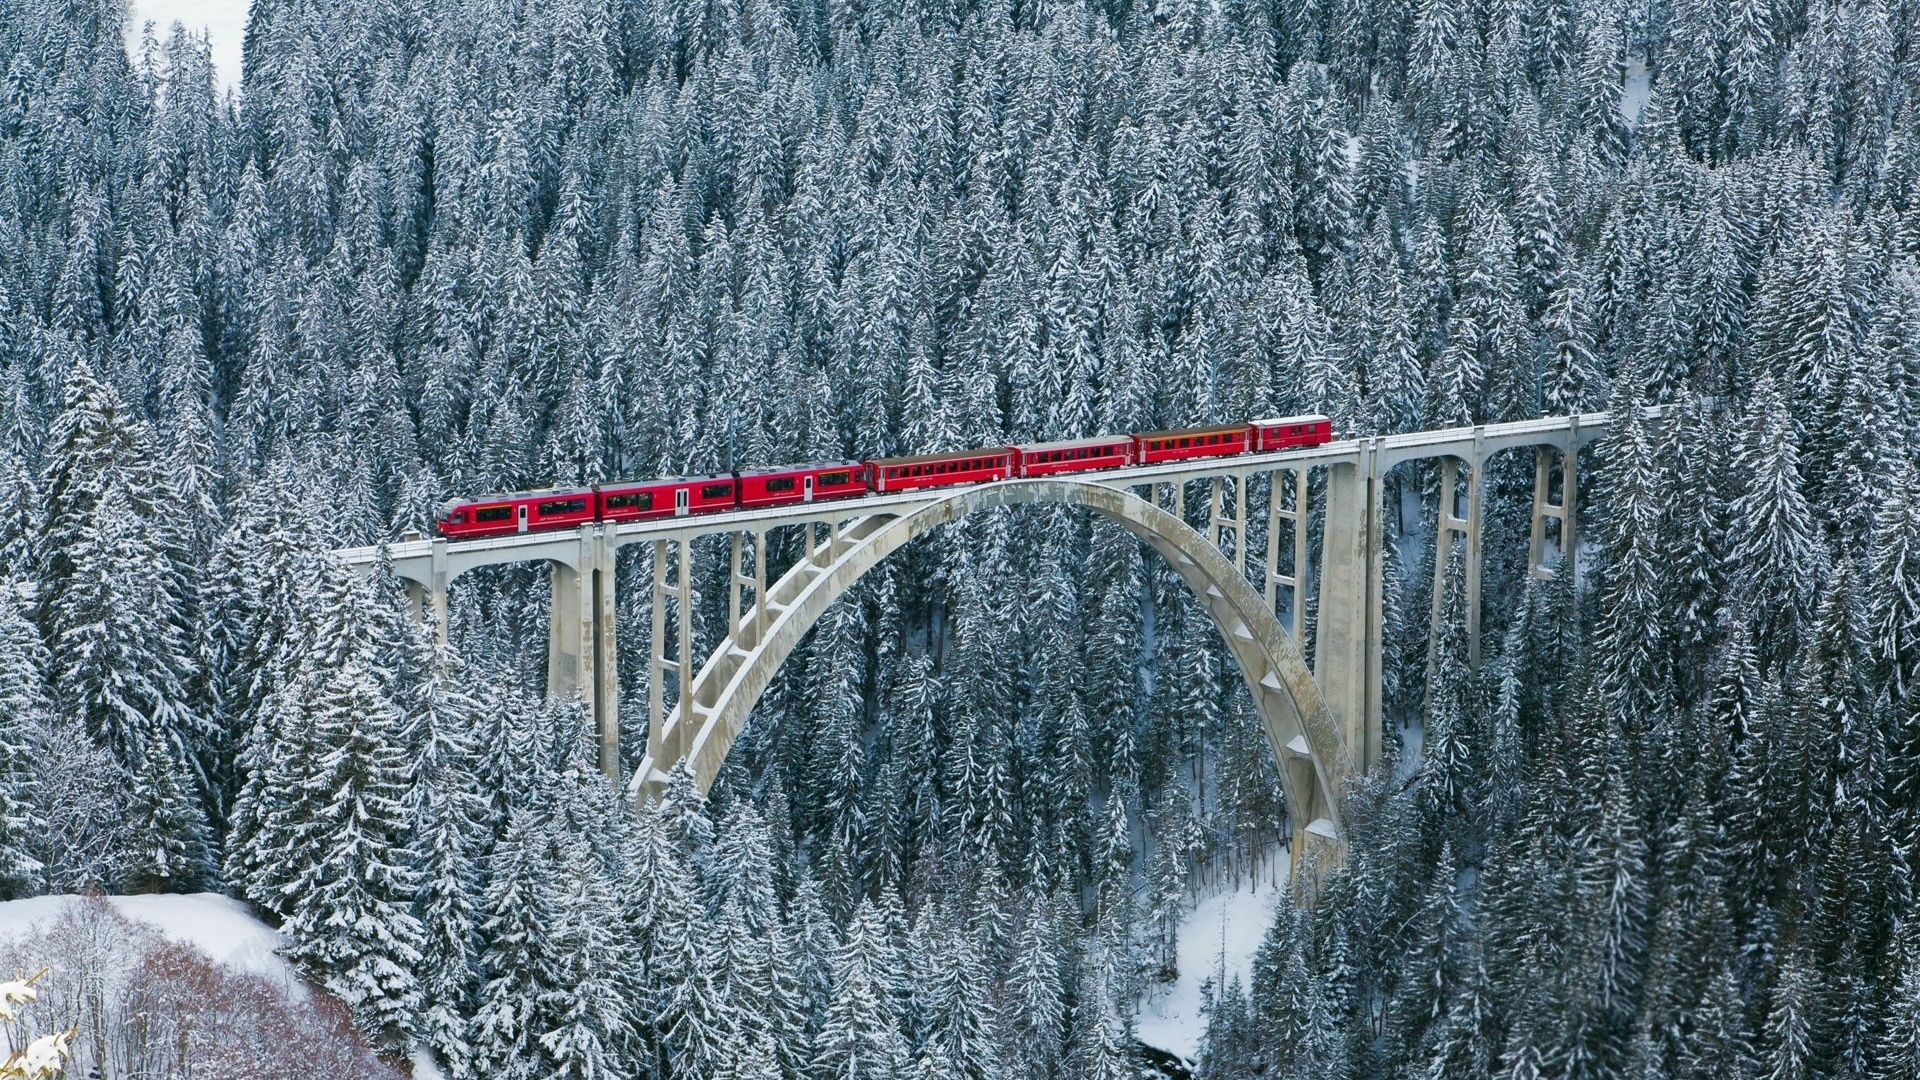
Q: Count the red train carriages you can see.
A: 7